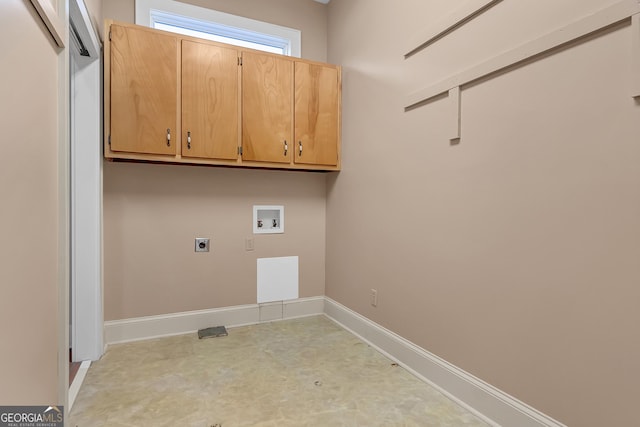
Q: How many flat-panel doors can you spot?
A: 4